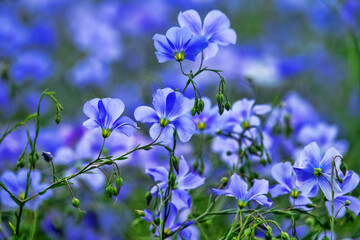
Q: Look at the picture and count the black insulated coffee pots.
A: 0